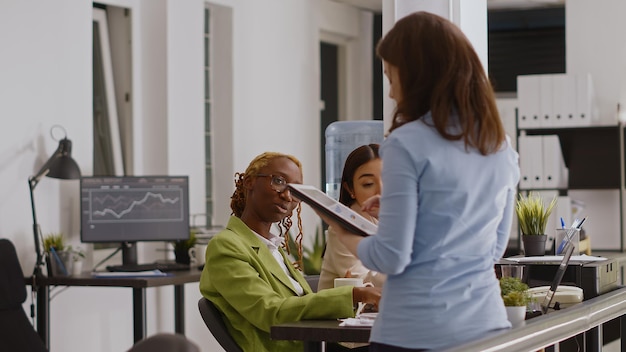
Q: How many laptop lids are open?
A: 1